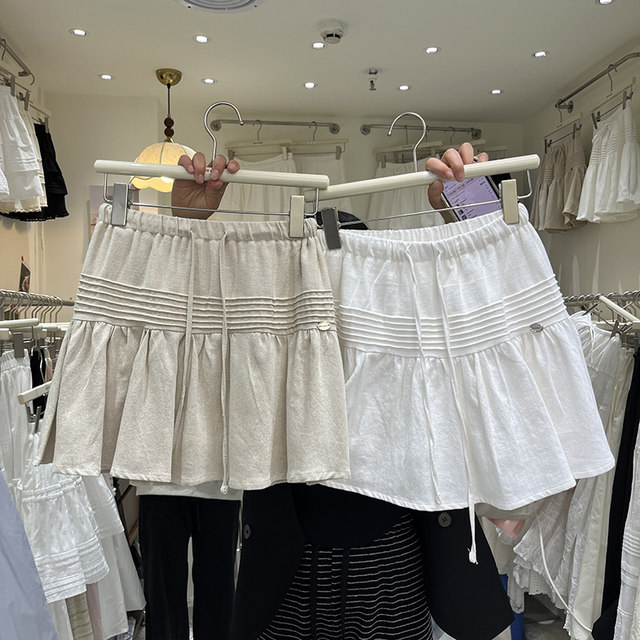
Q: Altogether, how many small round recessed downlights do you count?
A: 11